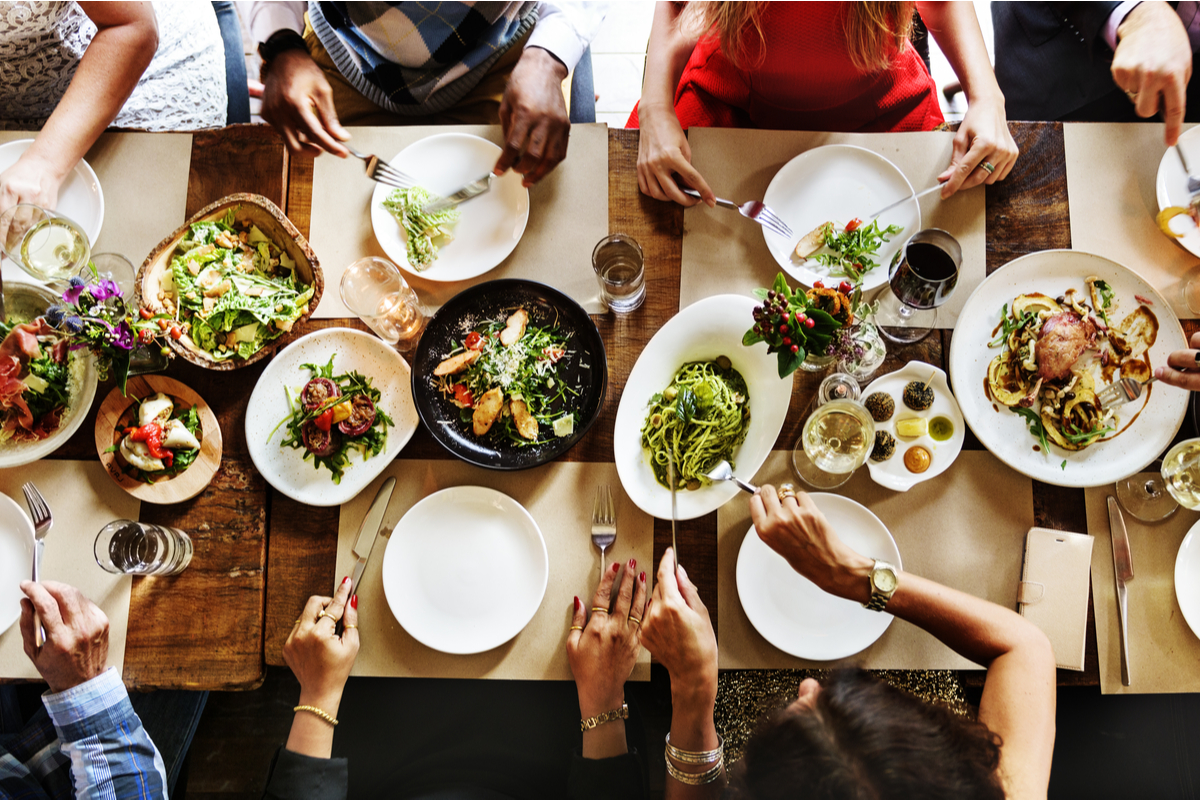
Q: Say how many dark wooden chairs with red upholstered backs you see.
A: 0